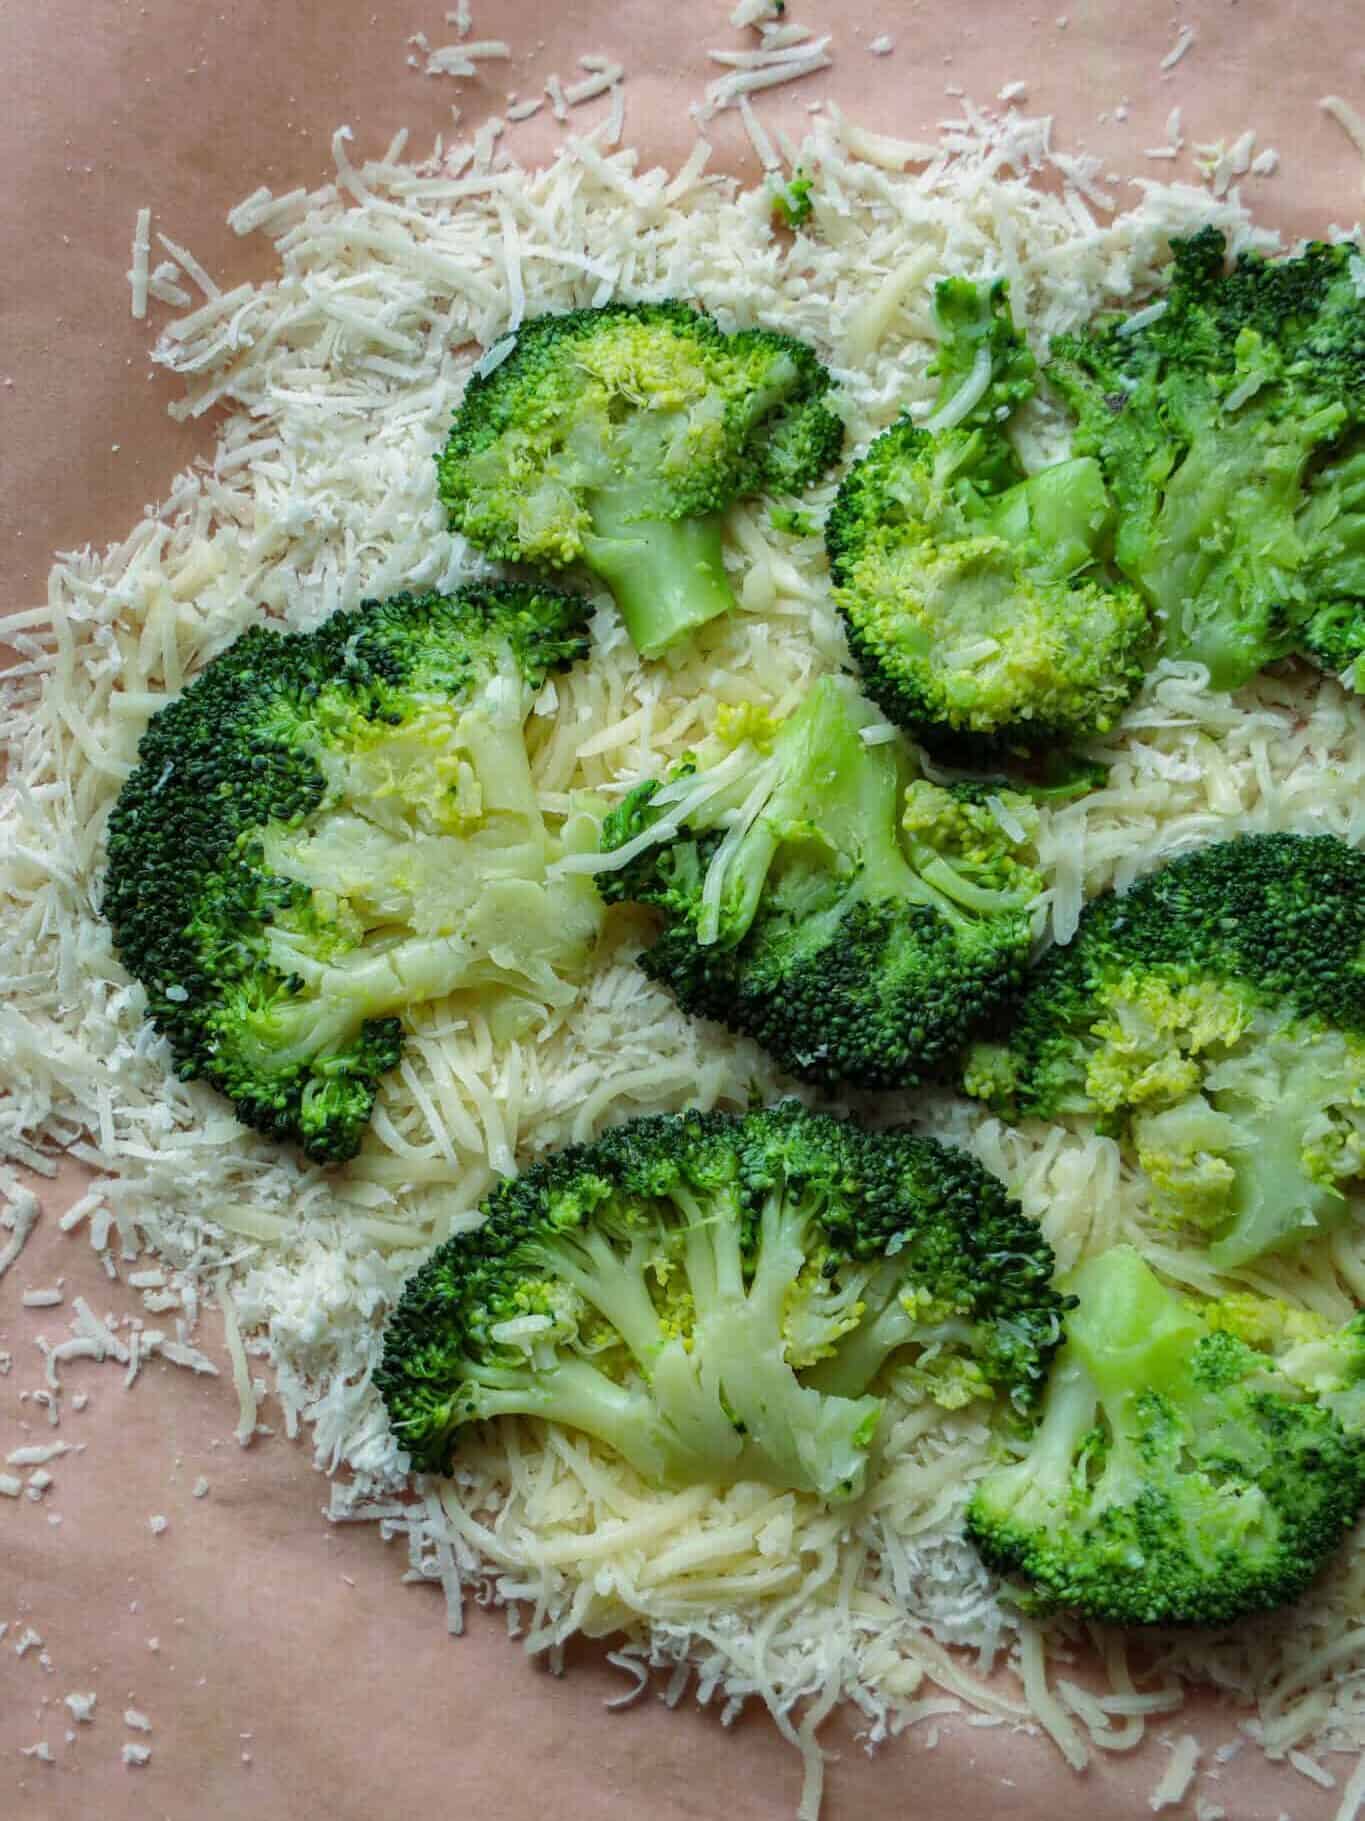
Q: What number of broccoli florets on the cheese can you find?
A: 8